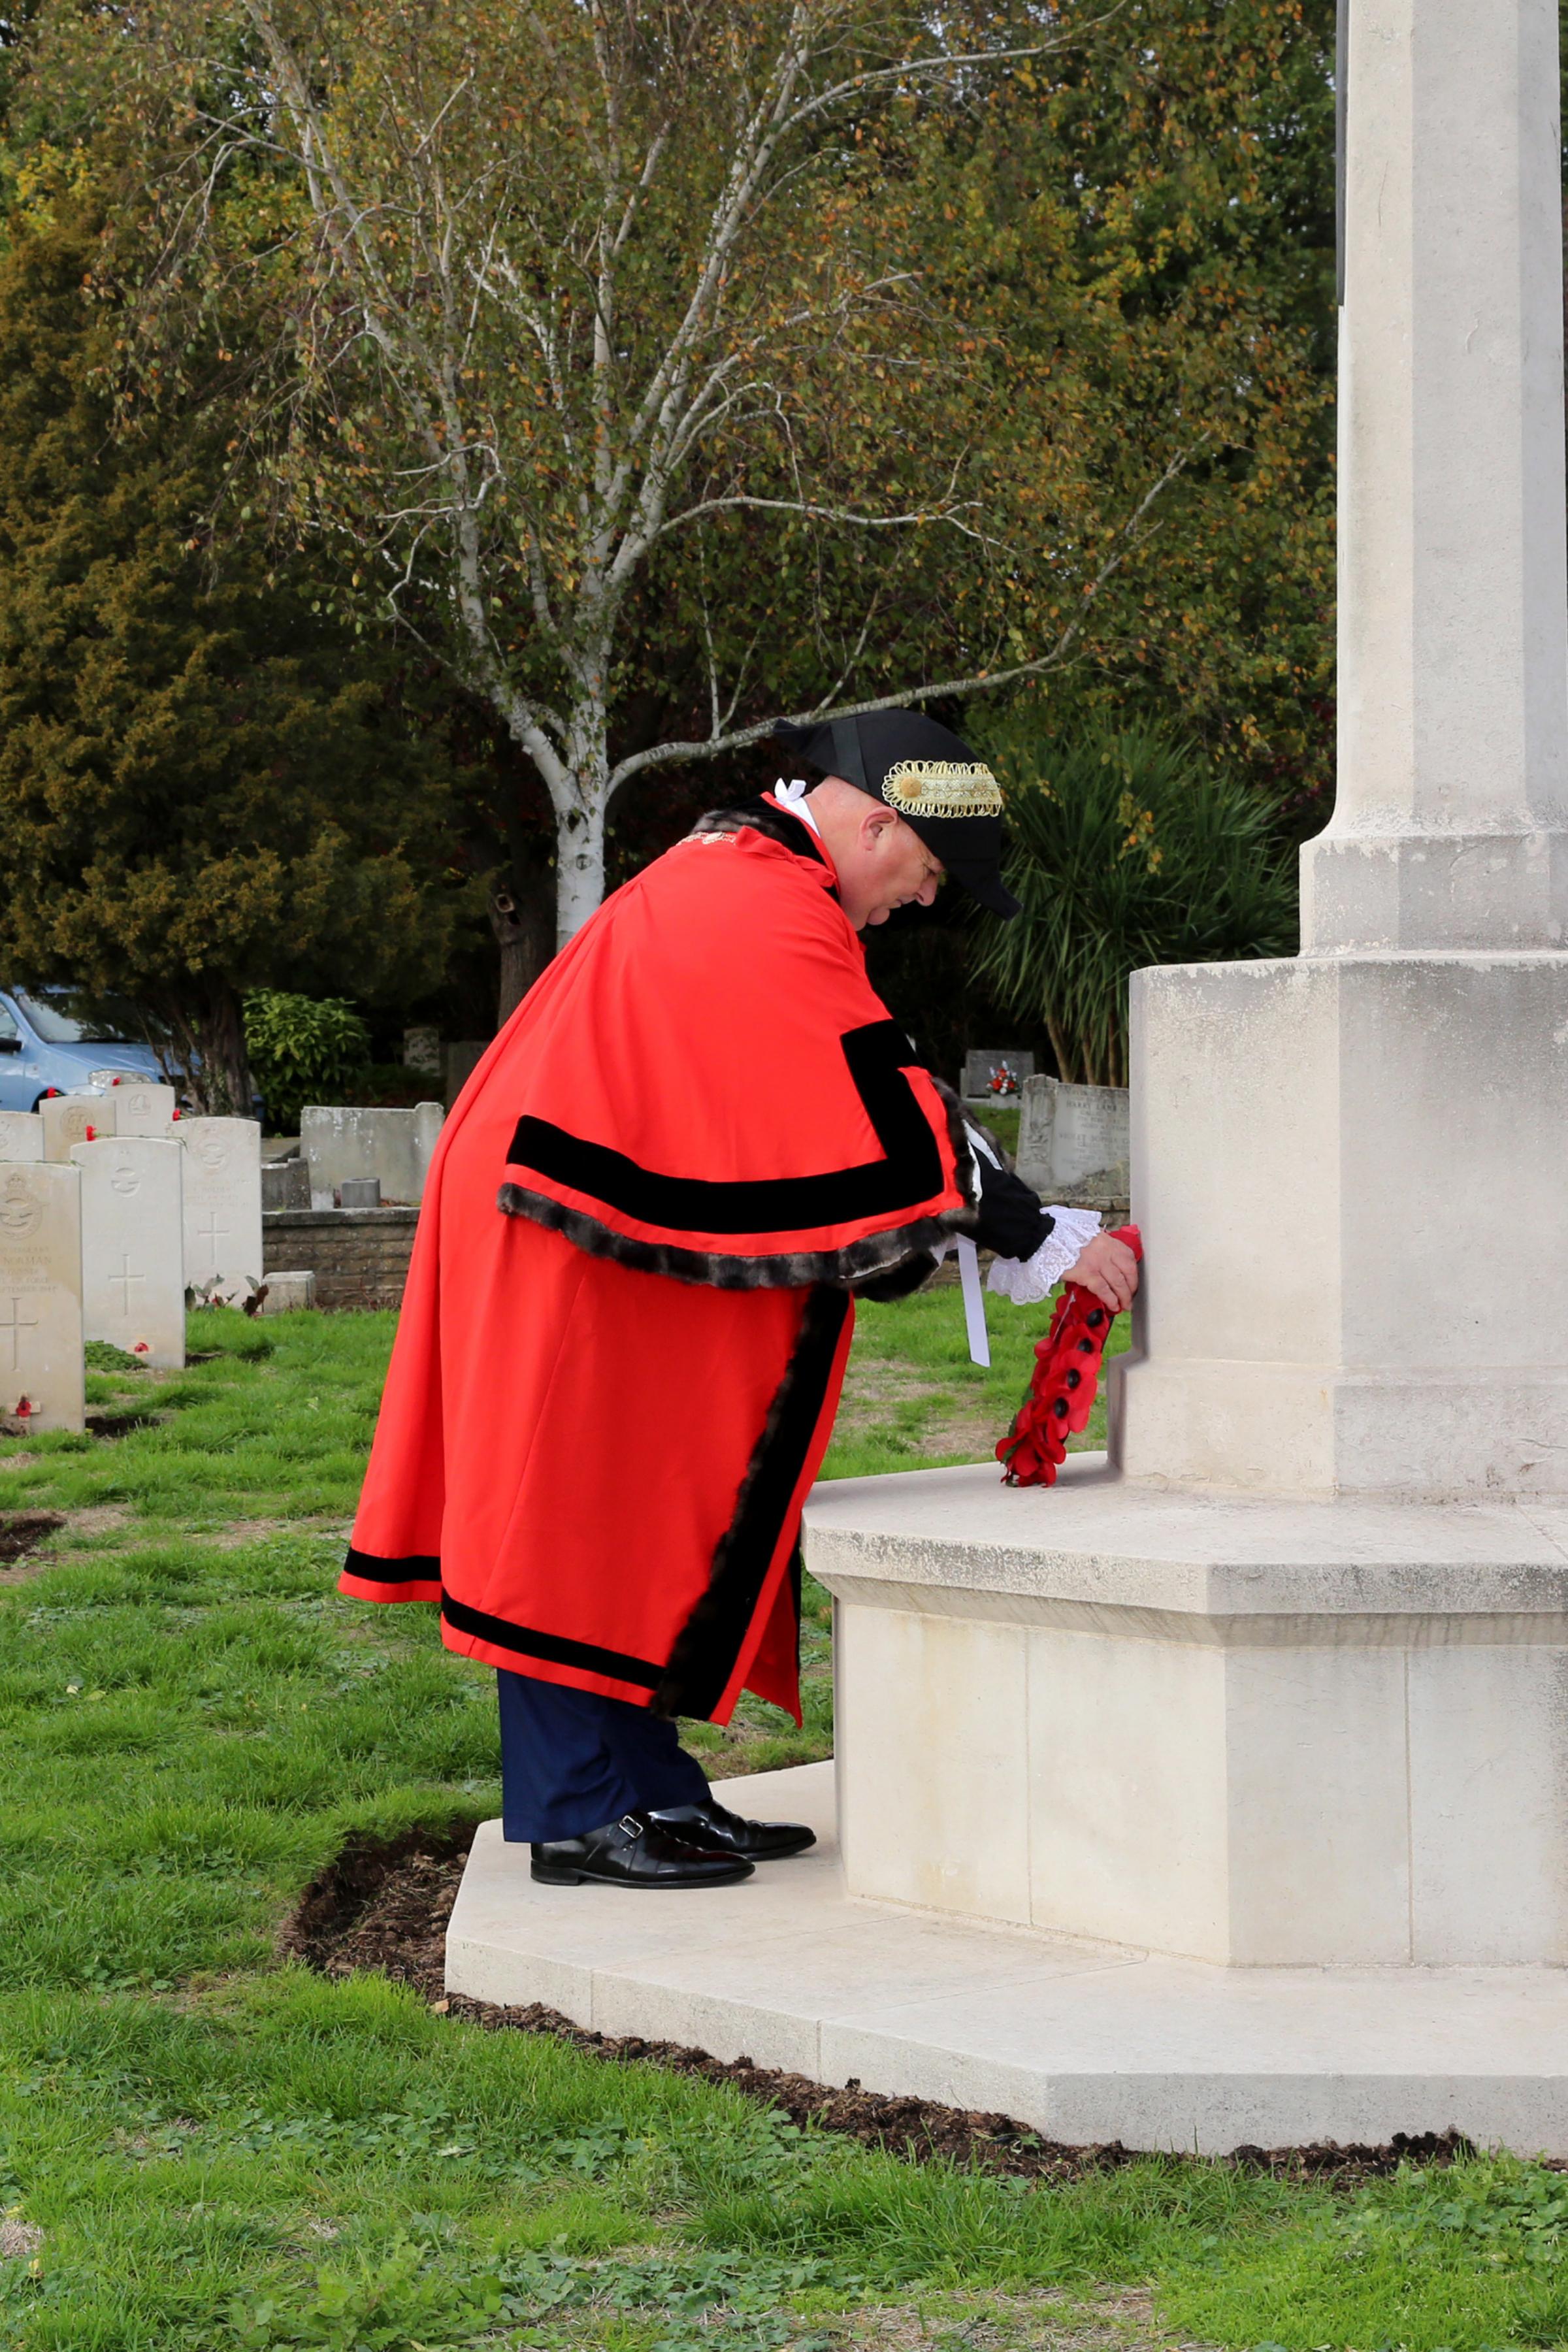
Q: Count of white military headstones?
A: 6